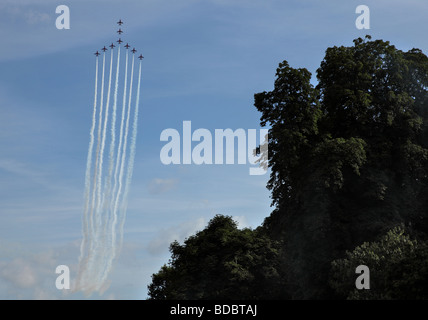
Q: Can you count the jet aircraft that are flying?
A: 9